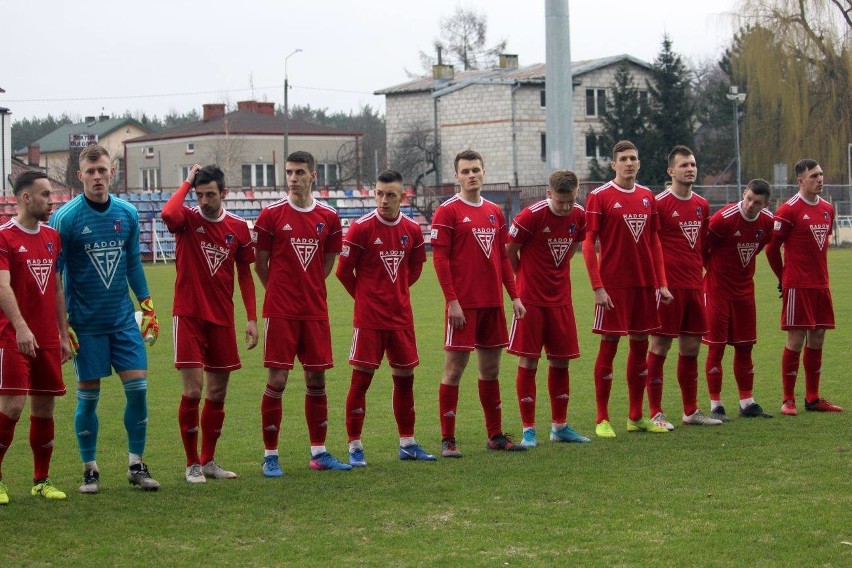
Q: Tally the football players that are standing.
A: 11